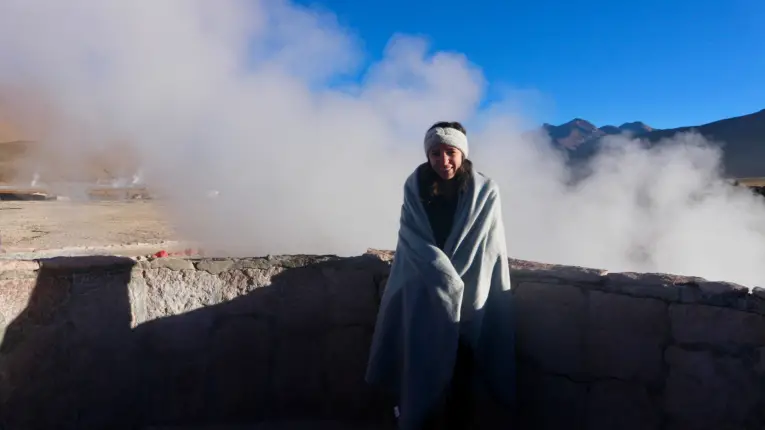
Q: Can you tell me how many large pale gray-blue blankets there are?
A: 1